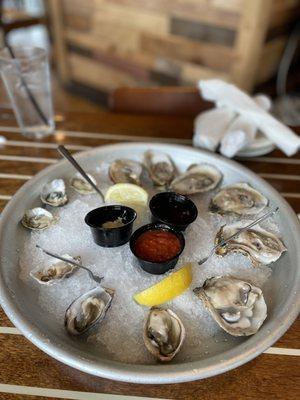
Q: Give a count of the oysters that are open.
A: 12